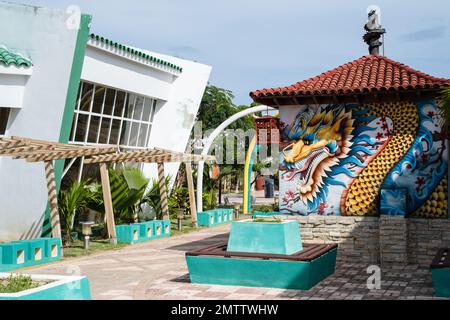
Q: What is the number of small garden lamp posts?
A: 3